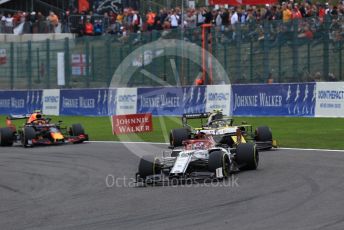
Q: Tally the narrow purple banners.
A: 4